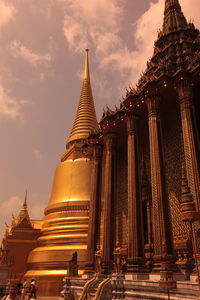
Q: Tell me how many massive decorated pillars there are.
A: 5